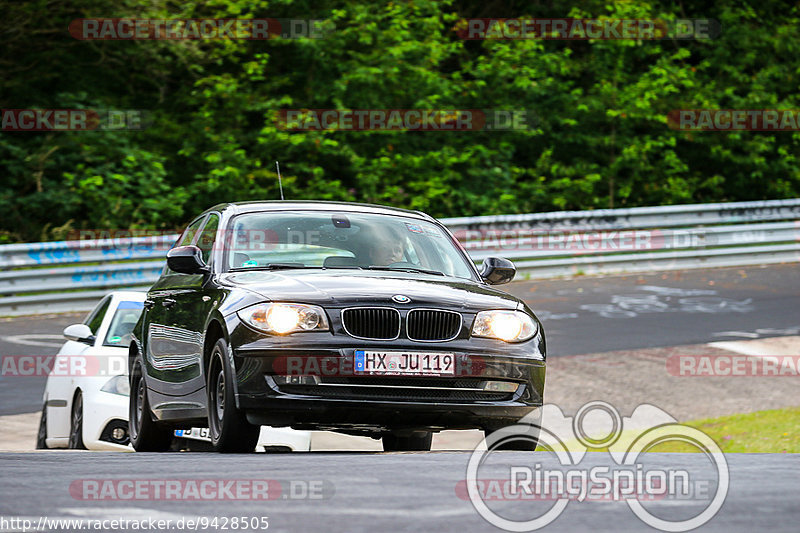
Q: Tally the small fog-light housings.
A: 3